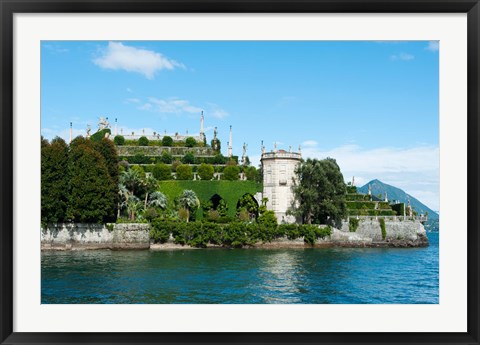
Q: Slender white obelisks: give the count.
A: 4